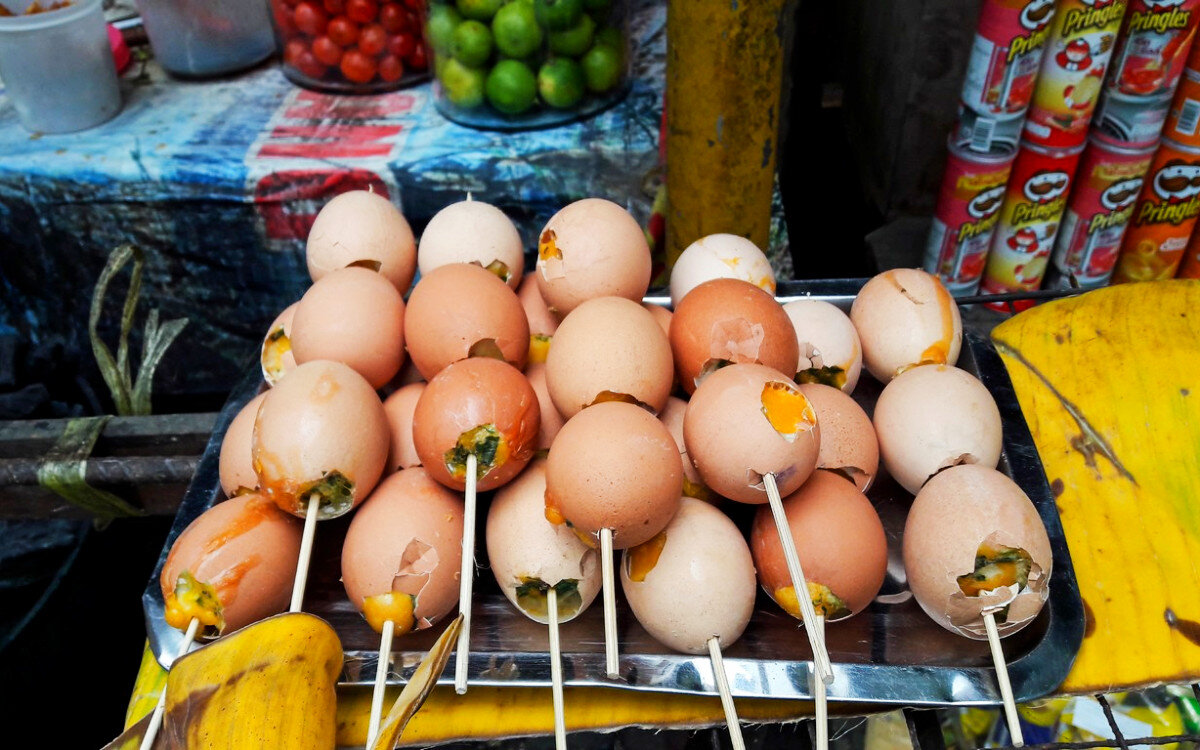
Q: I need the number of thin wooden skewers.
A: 10